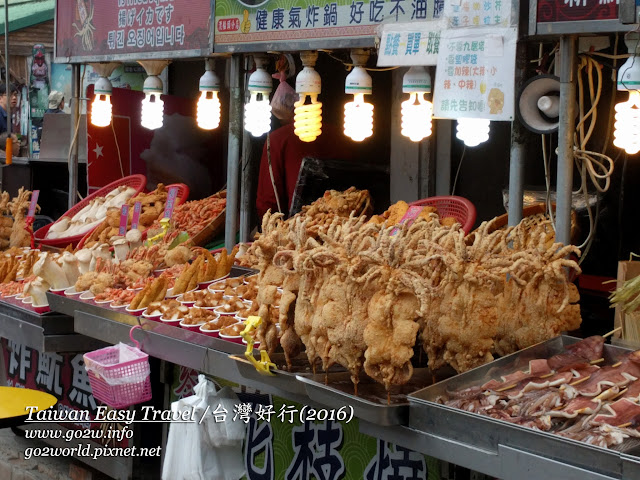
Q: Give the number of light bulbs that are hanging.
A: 9